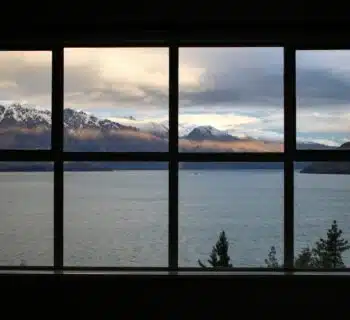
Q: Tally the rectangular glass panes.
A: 8